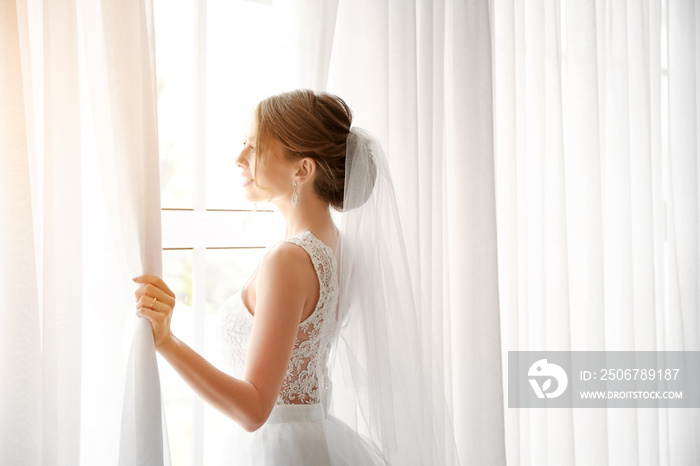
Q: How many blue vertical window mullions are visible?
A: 0